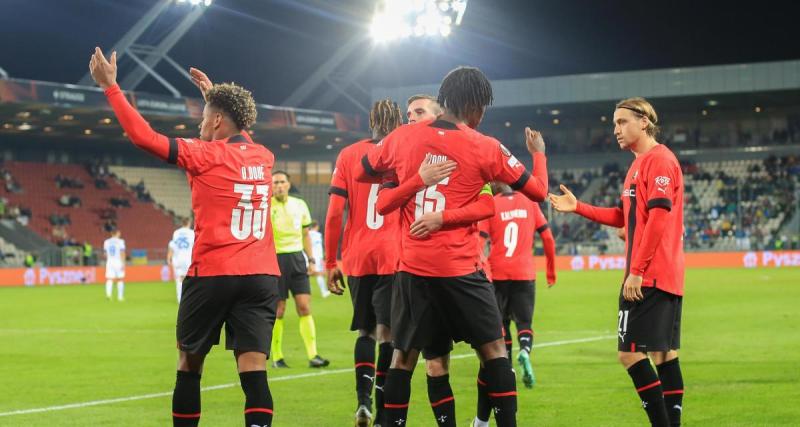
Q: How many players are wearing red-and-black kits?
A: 6